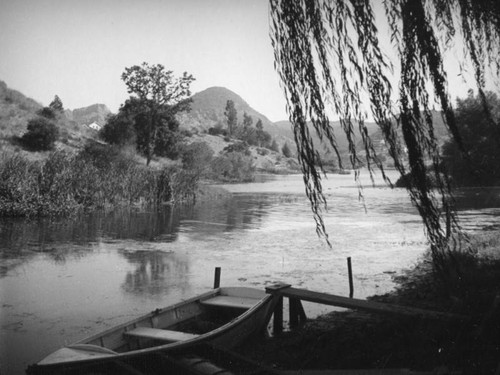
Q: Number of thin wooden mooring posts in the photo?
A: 2